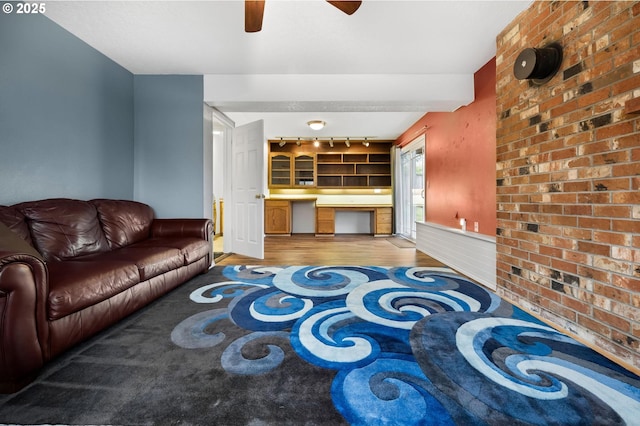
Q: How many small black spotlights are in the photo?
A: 6